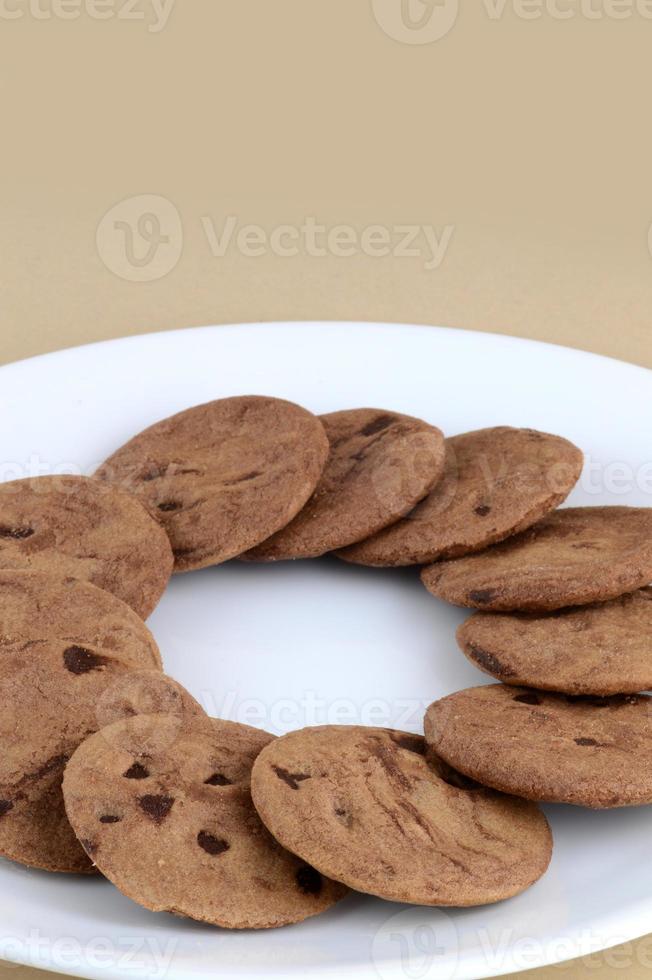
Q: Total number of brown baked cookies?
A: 11